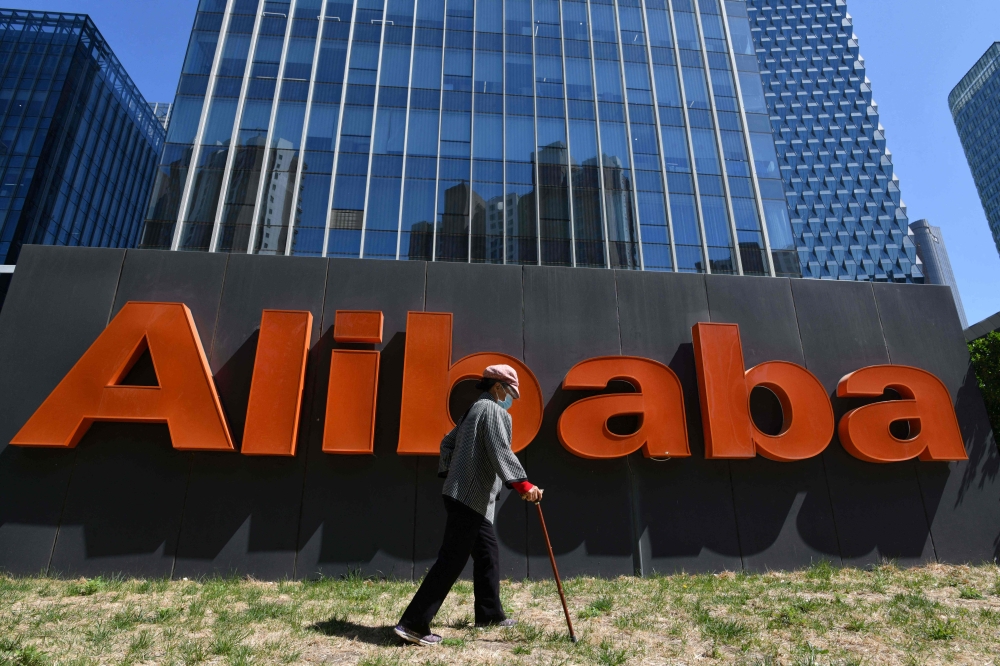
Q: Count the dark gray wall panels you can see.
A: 10